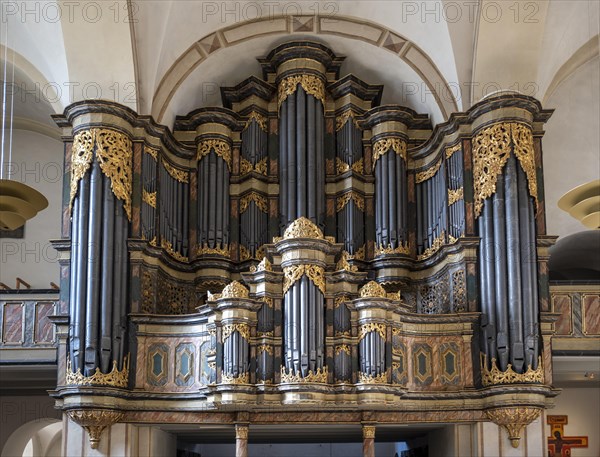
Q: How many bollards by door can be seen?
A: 0